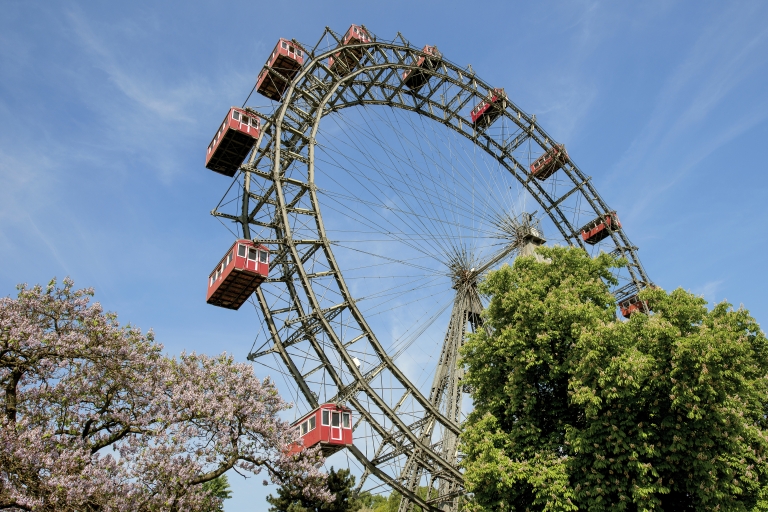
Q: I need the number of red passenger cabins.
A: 10